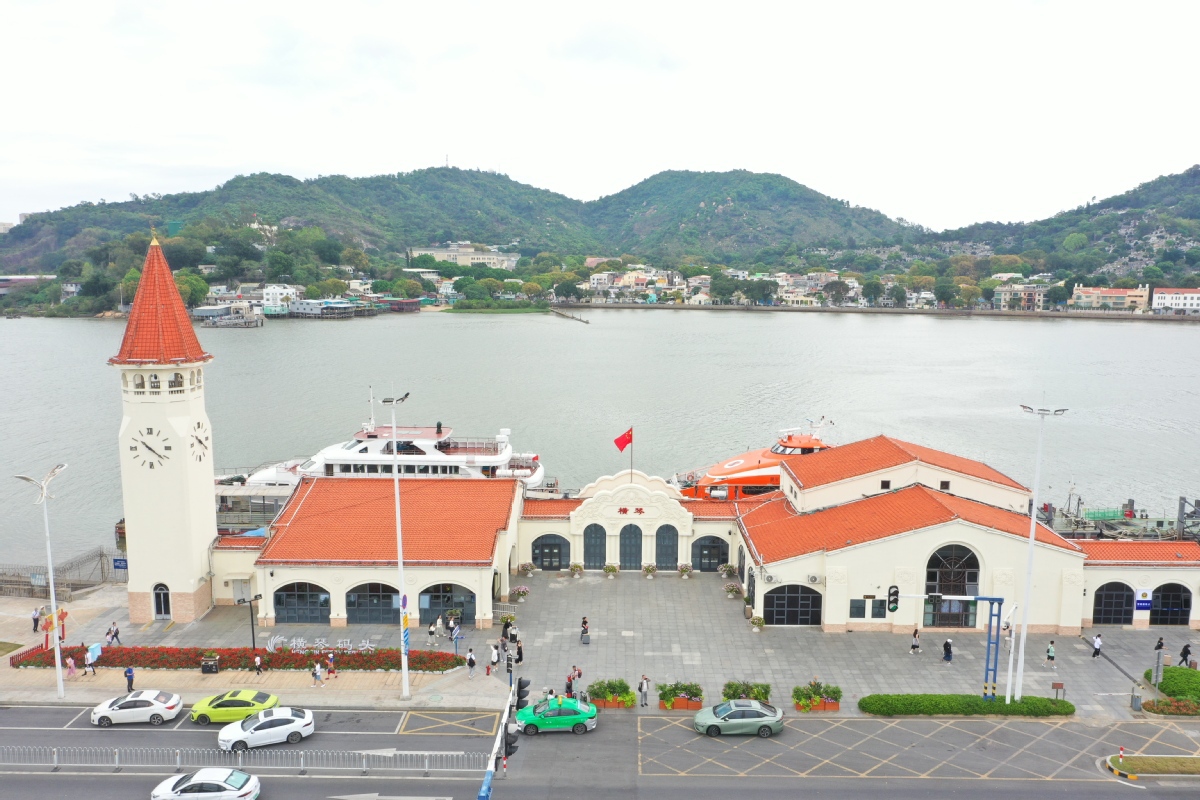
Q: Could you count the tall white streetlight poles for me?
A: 3